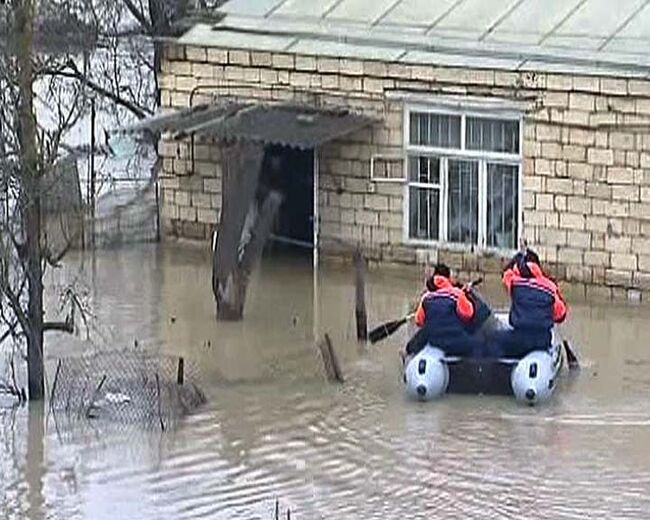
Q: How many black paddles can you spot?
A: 2